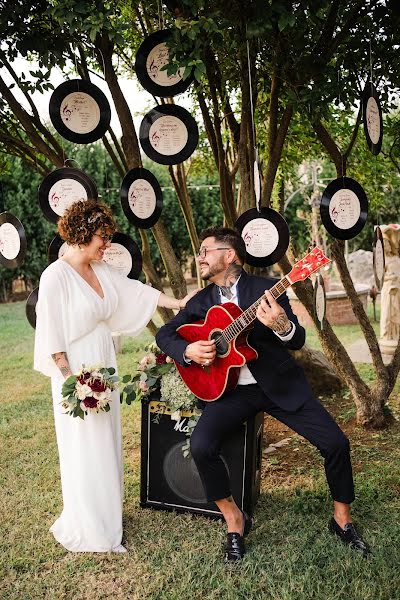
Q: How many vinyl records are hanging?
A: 15